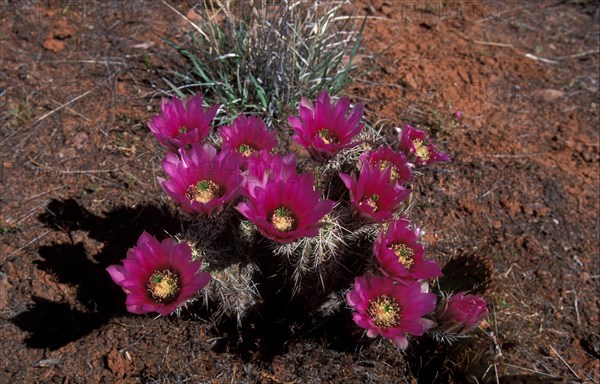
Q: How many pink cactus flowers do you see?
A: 13